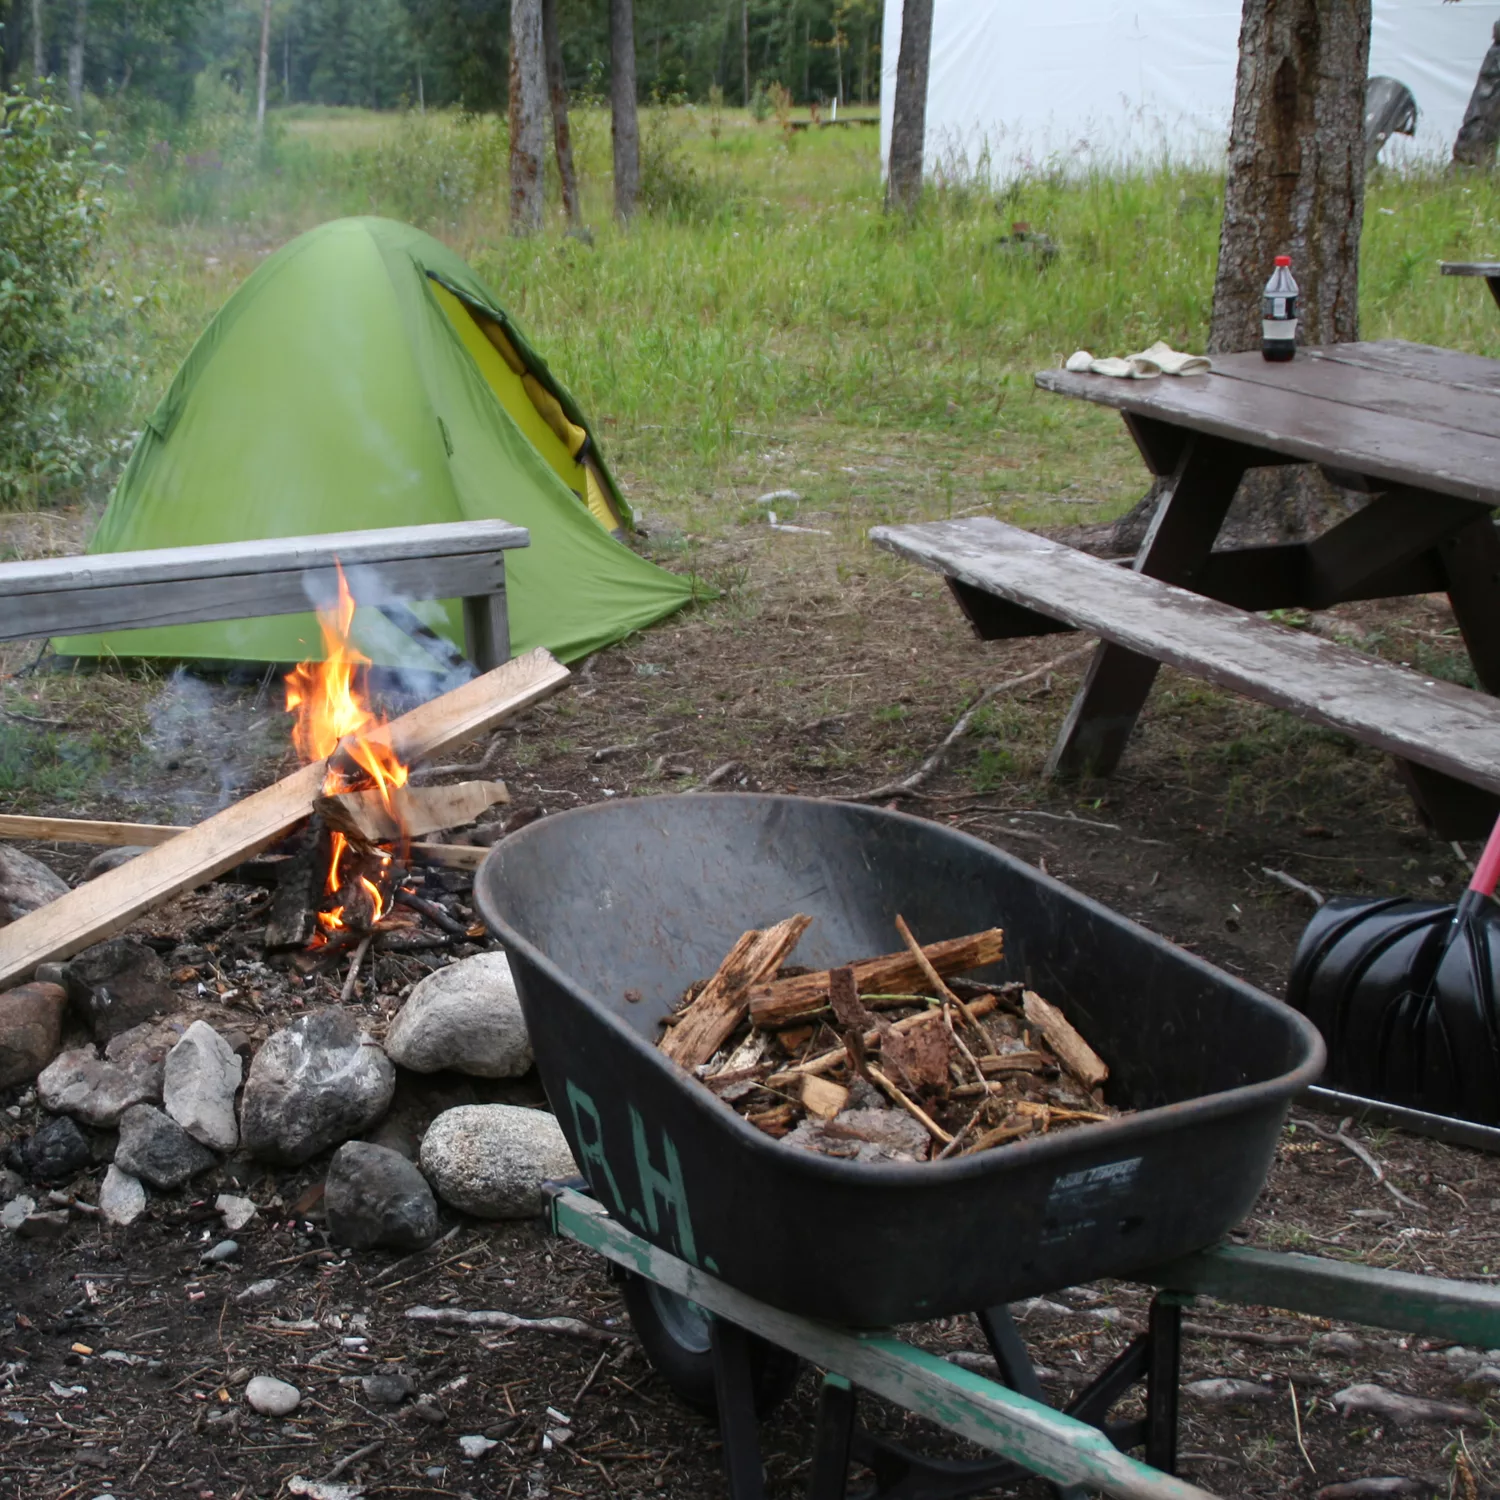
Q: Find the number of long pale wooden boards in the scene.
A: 2